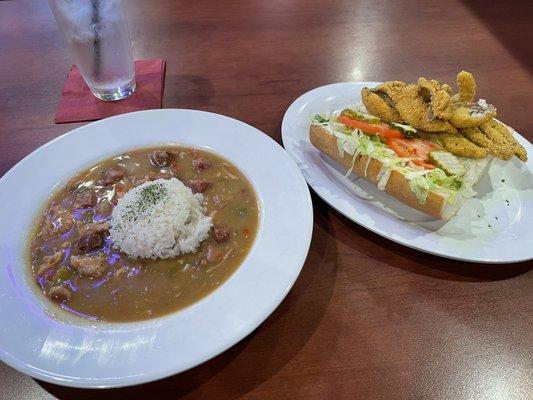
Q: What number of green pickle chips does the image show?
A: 3